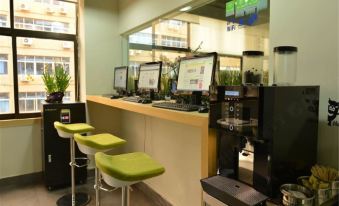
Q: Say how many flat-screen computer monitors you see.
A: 3